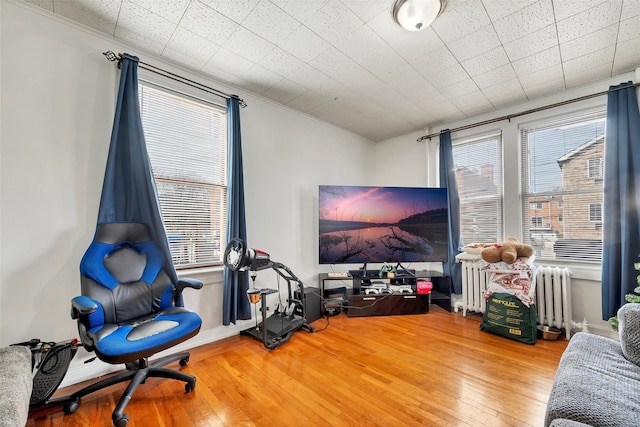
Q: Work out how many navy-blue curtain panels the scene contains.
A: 4